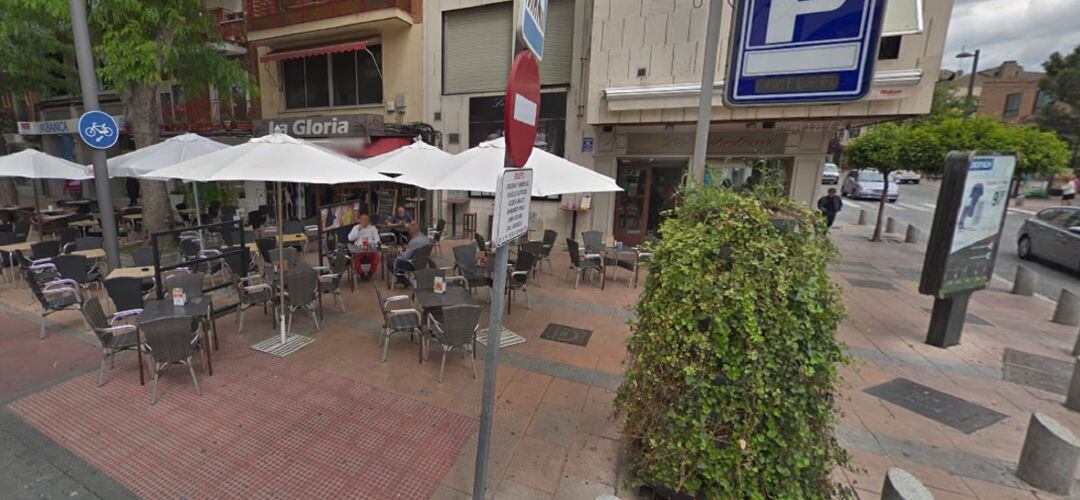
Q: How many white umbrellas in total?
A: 5